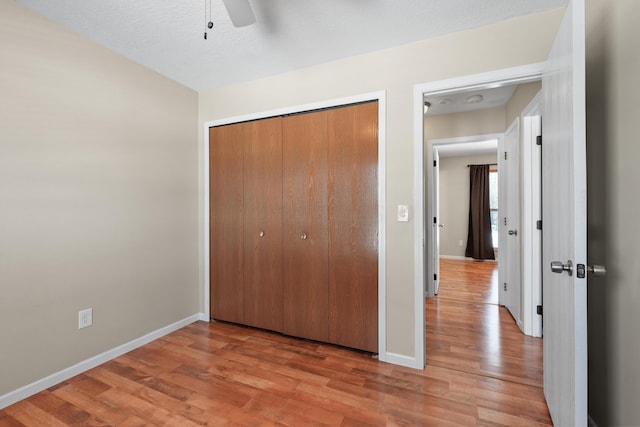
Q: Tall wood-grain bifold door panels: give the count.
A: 4